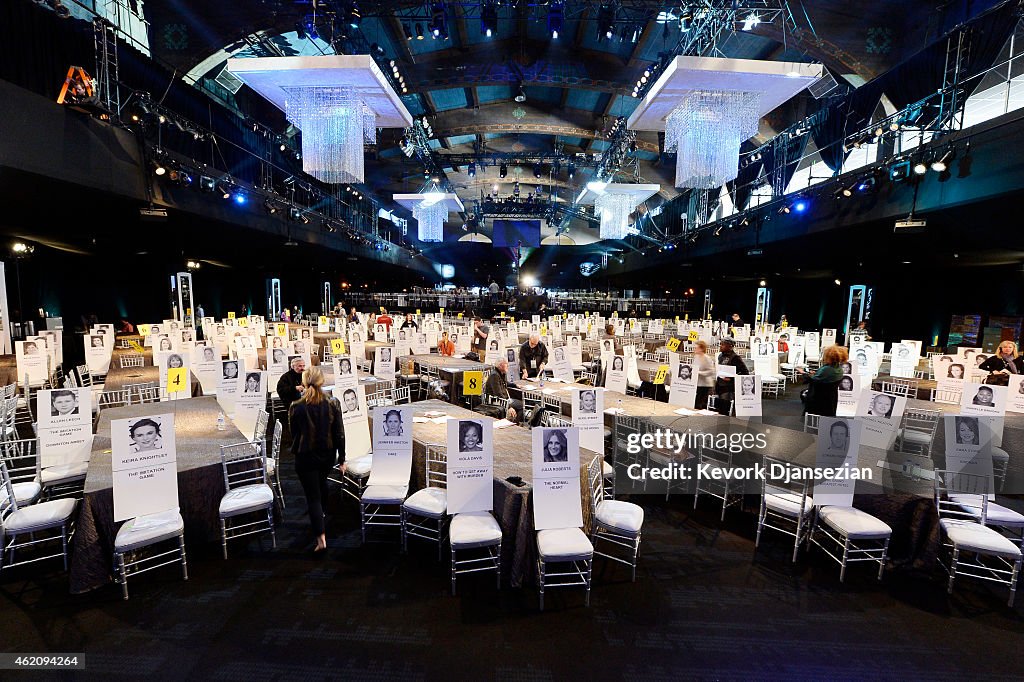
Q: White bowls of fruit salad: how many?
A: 0